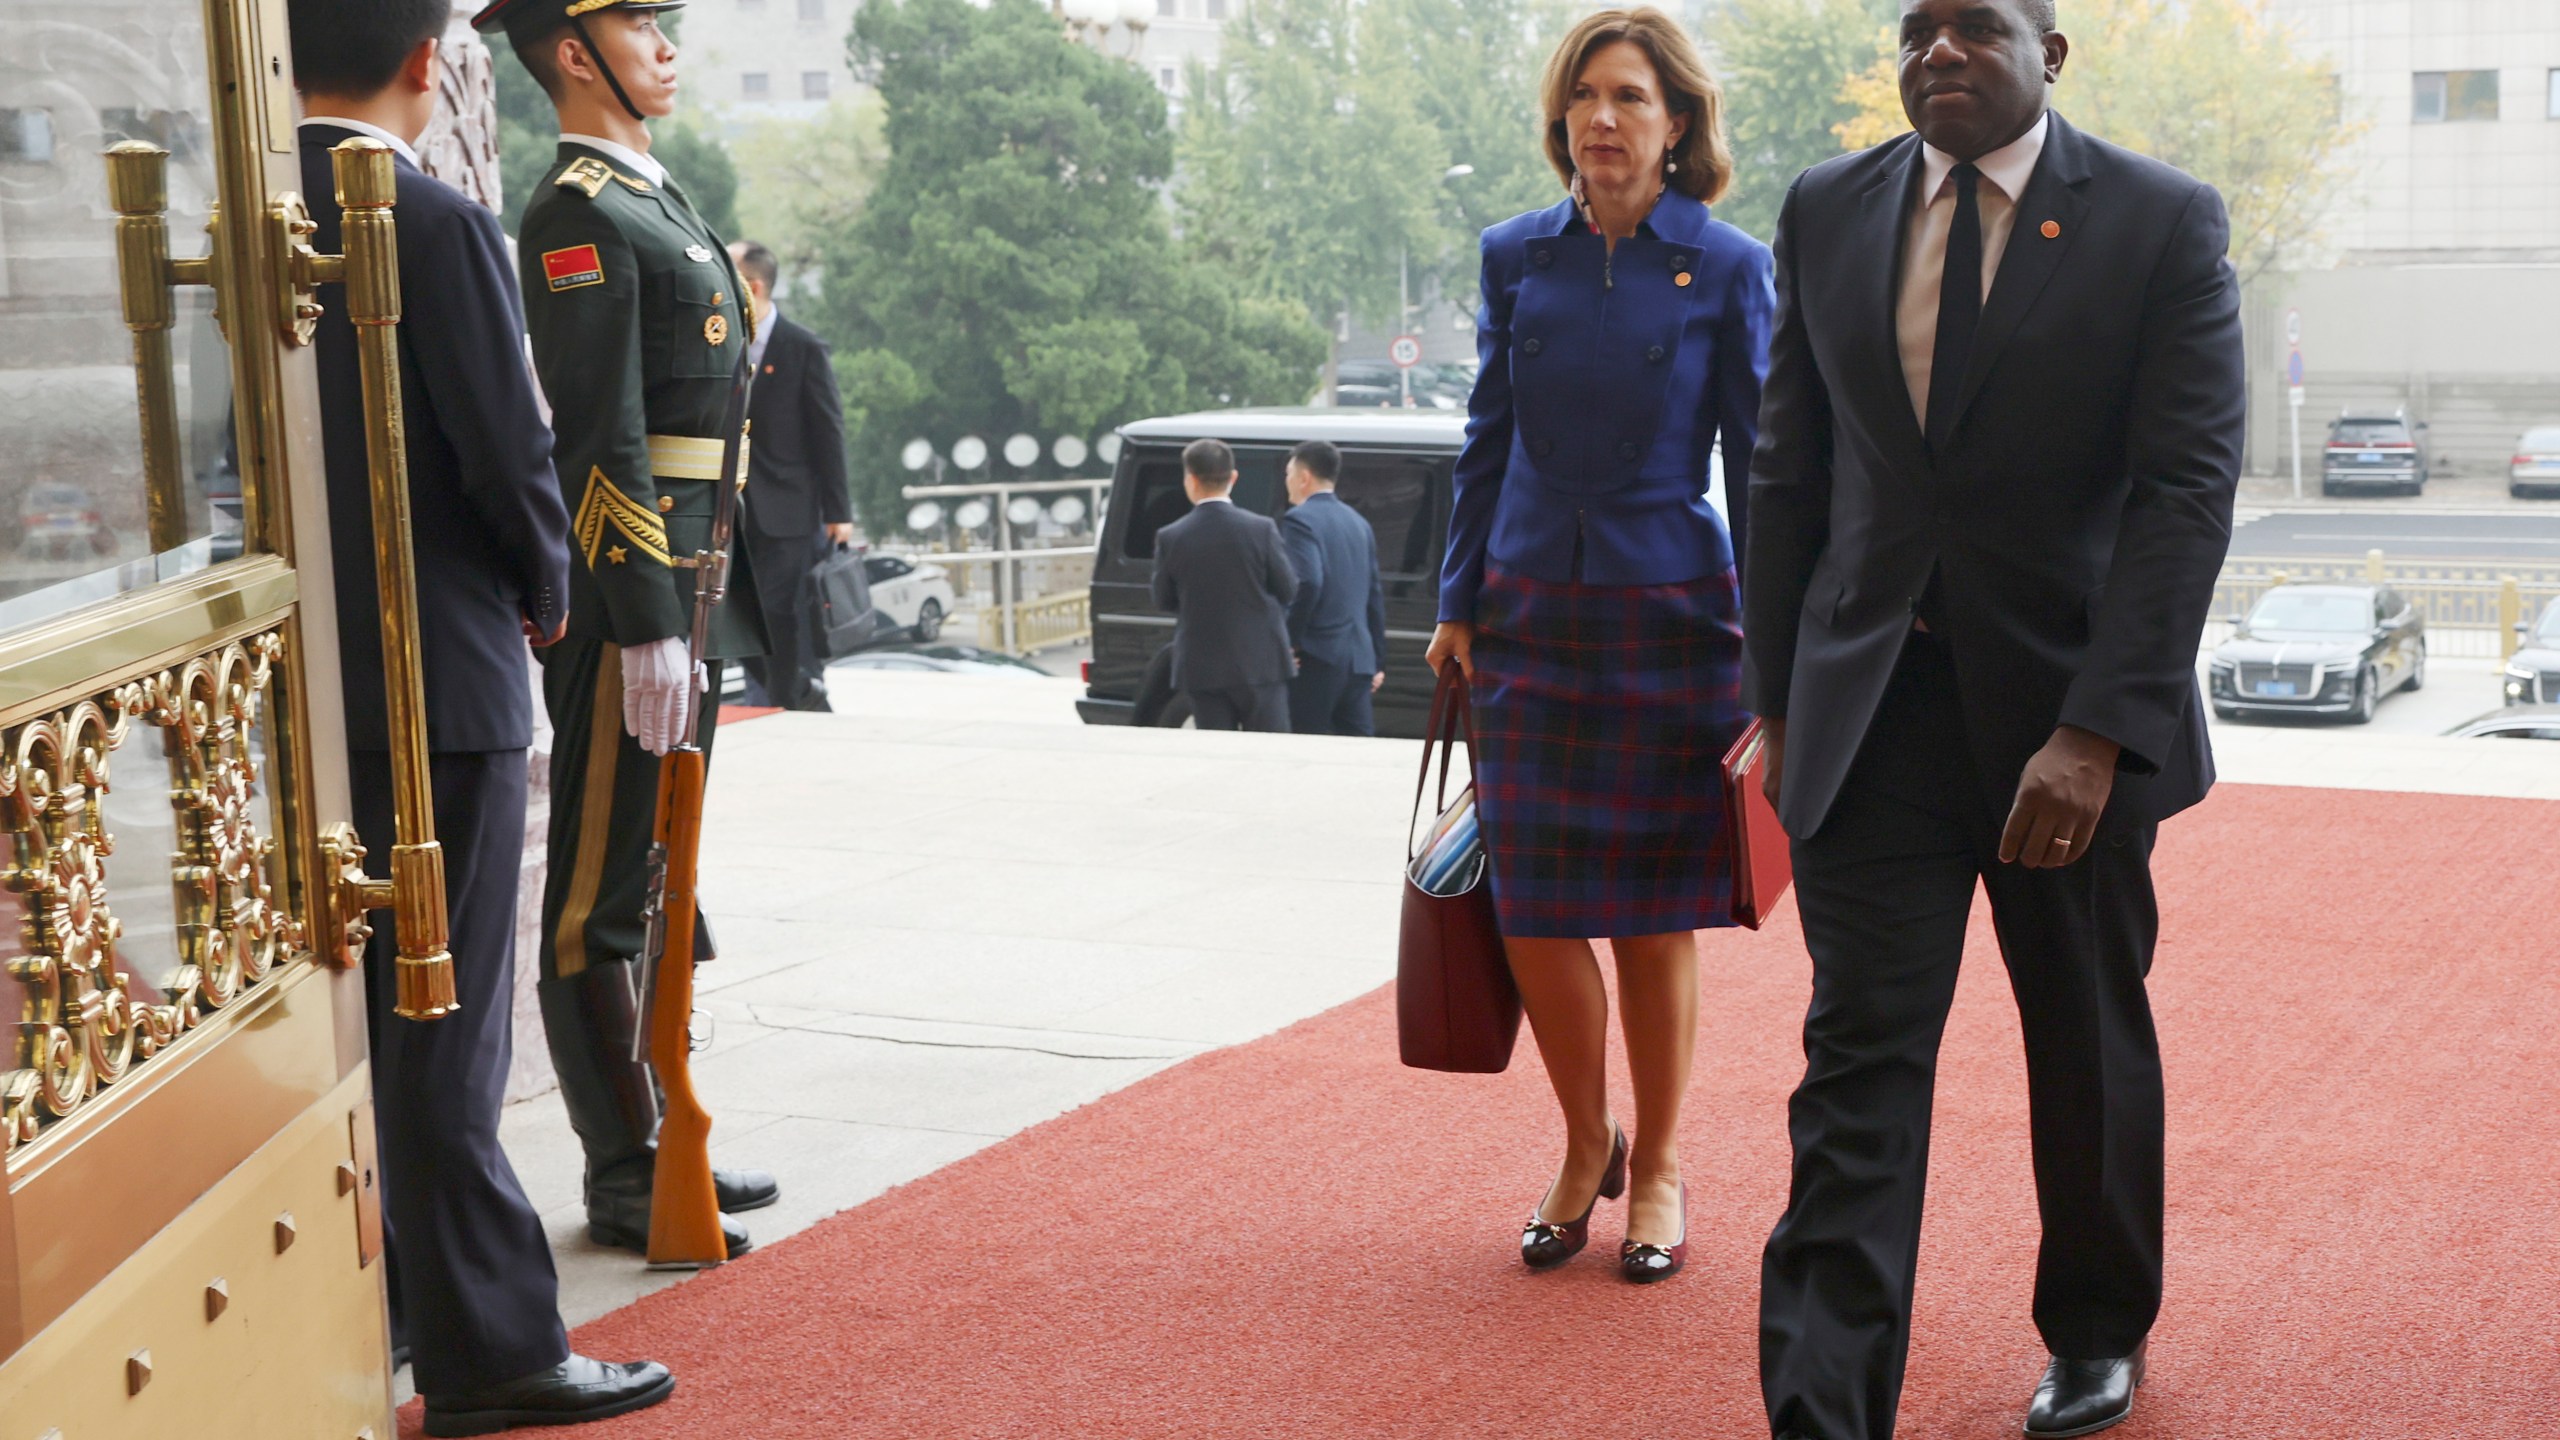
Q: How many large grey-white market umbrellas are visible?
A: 0